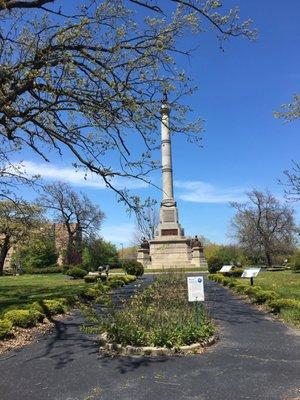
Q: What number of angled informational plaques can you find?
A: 2